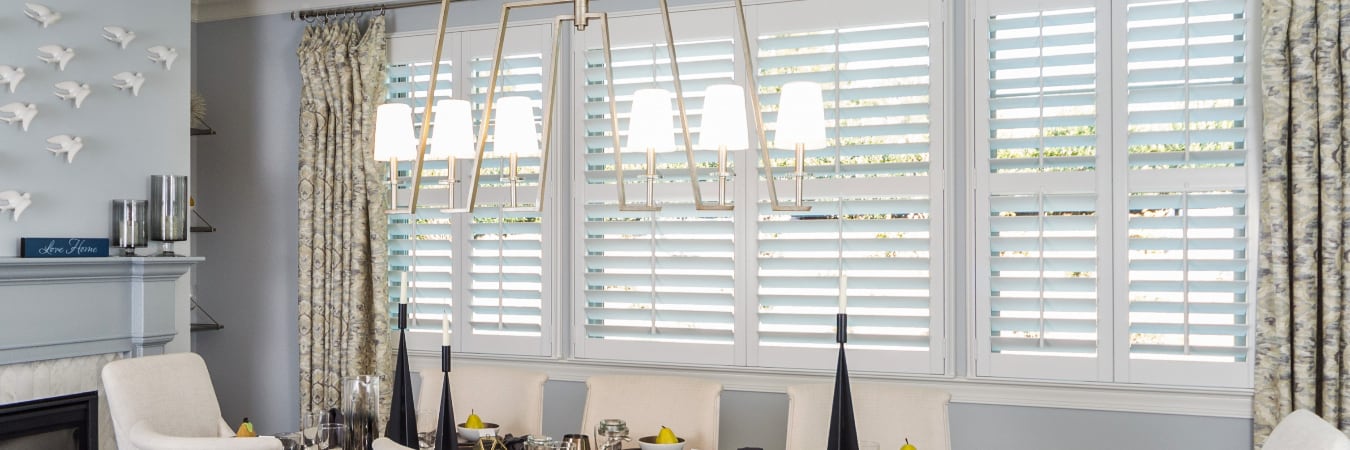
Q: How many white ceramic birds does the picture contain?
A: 10